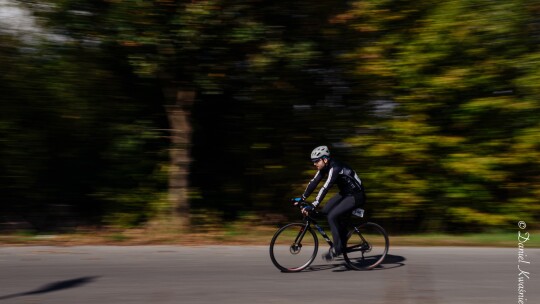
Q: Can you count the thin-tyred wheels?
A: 2